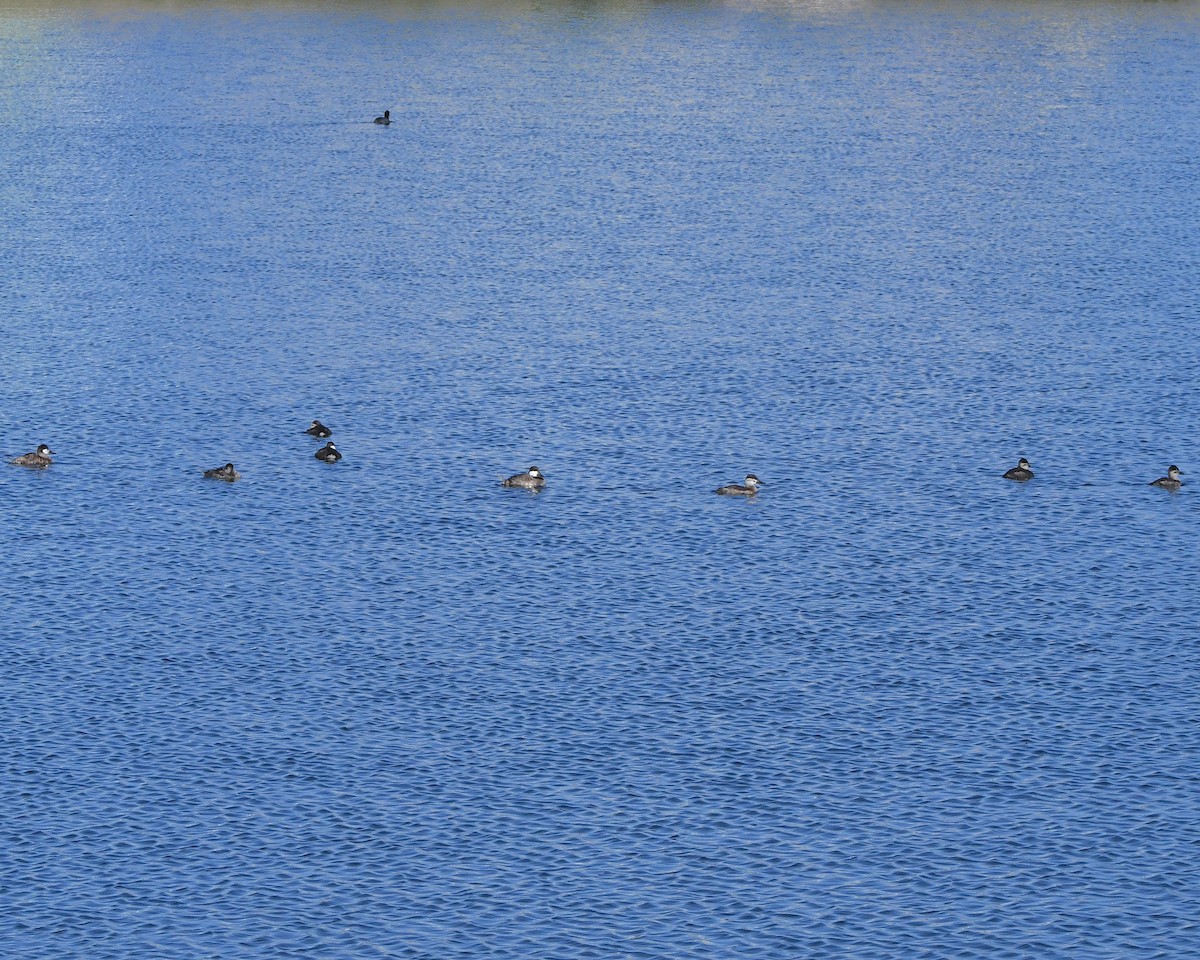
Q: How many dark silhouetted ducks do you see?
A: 9